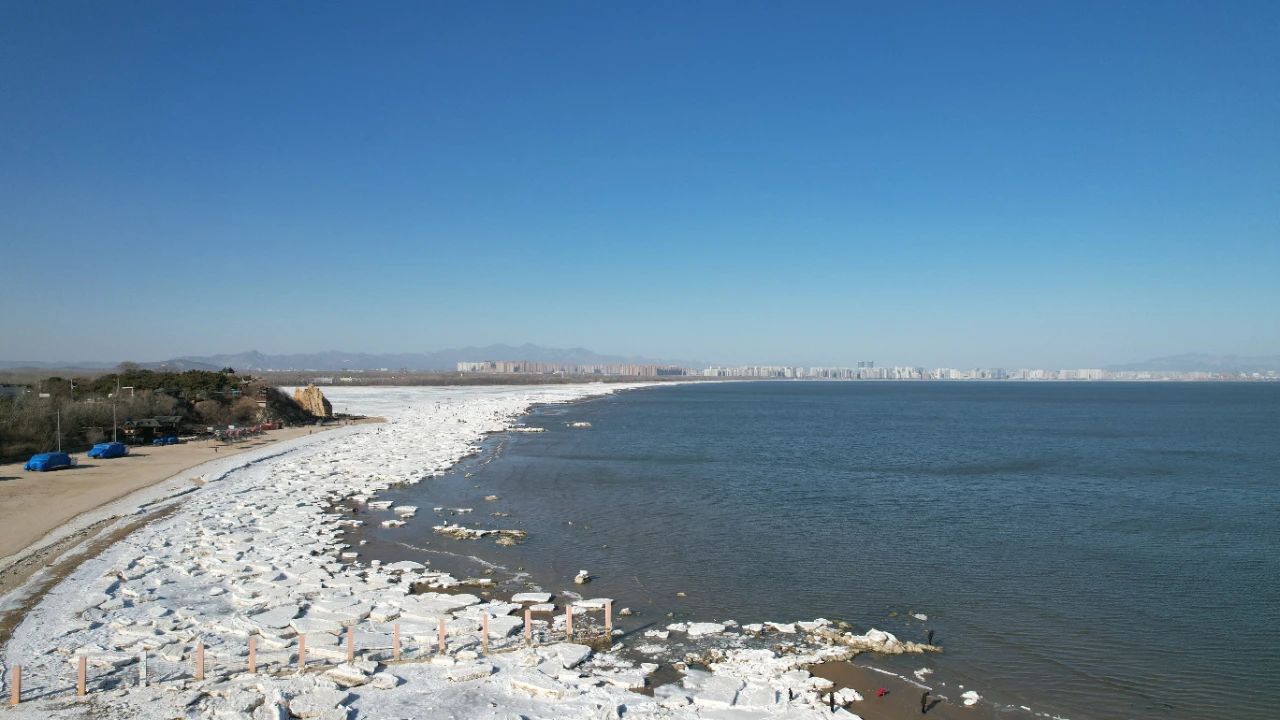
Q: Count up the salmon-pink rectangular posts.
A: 12